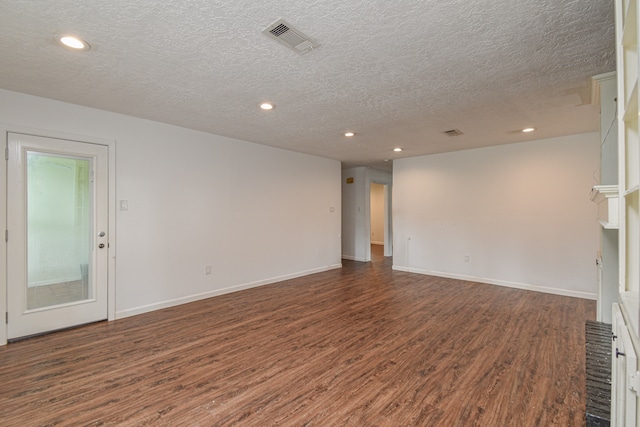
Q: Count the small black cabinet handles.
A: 2